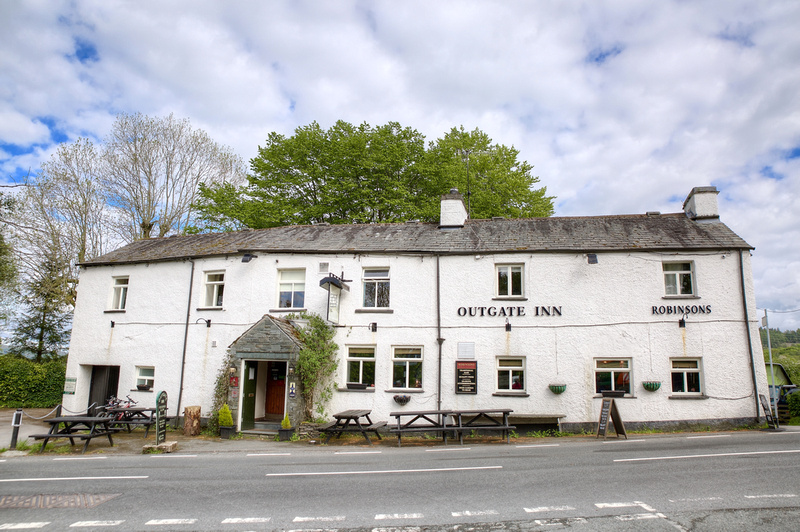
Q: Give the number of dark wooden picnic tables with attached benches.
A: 5